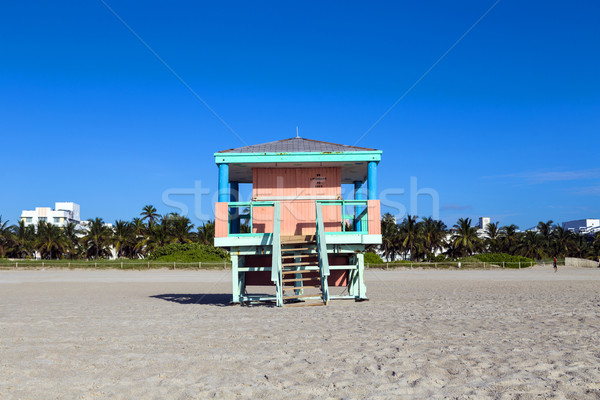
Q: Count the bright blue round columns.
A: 4